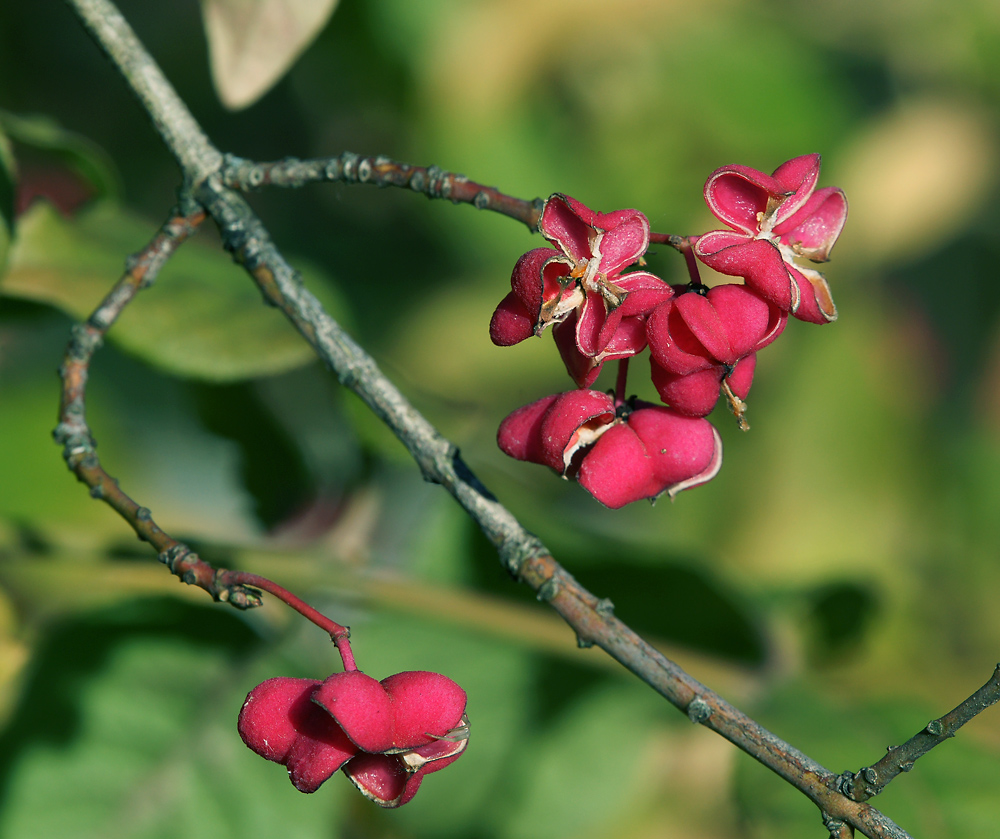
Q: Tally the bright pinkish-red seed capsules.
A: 5